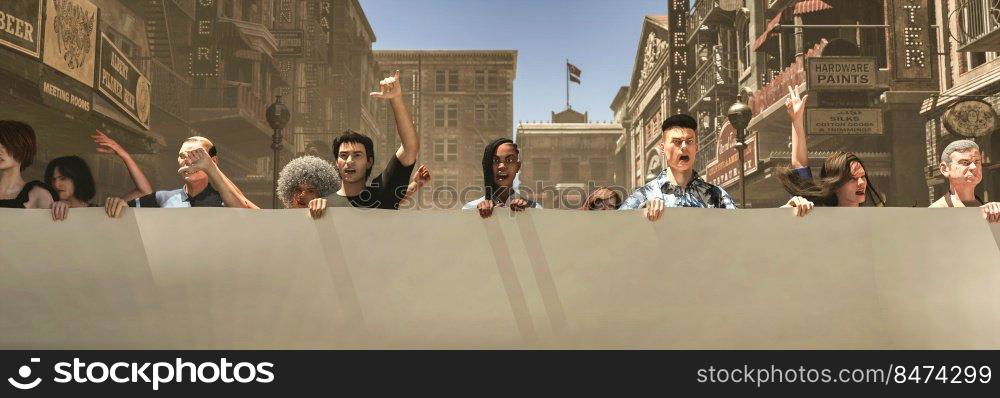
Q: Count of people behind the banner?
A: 10